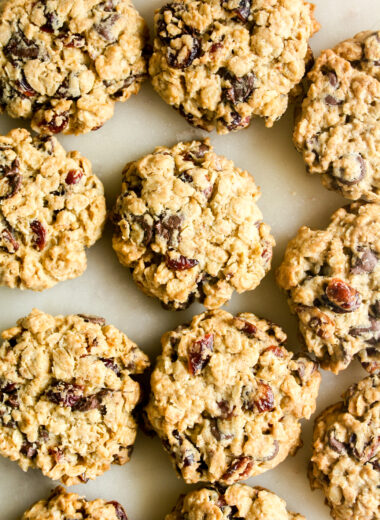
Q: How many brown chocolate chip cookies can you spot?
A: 11